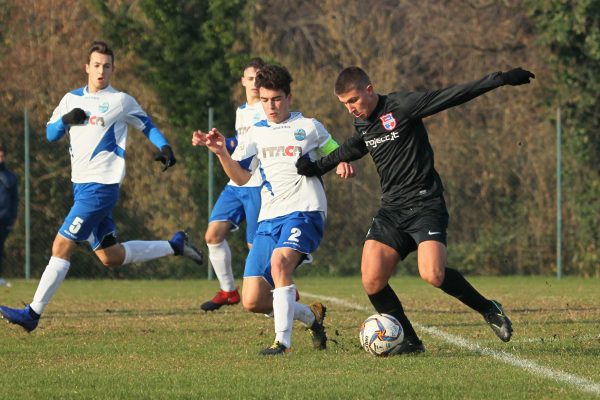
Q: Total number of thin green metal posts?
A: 3